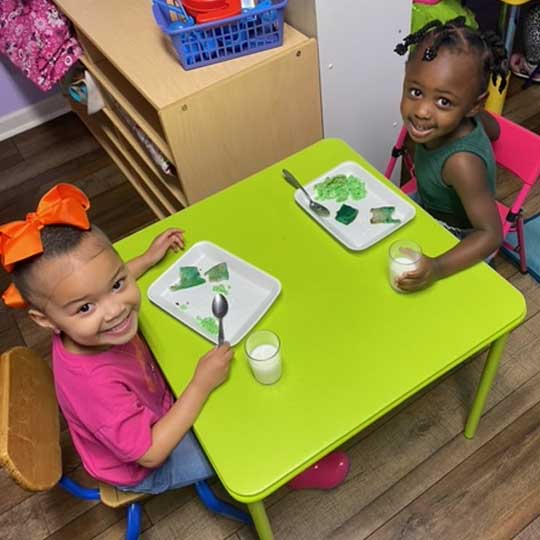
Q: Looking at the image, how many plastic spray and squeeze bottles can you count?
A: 0